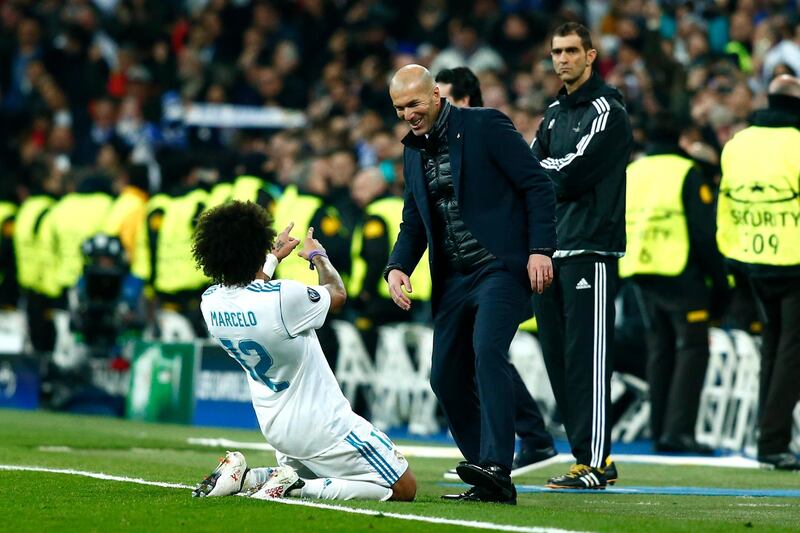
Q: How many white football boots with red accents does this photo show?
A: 2